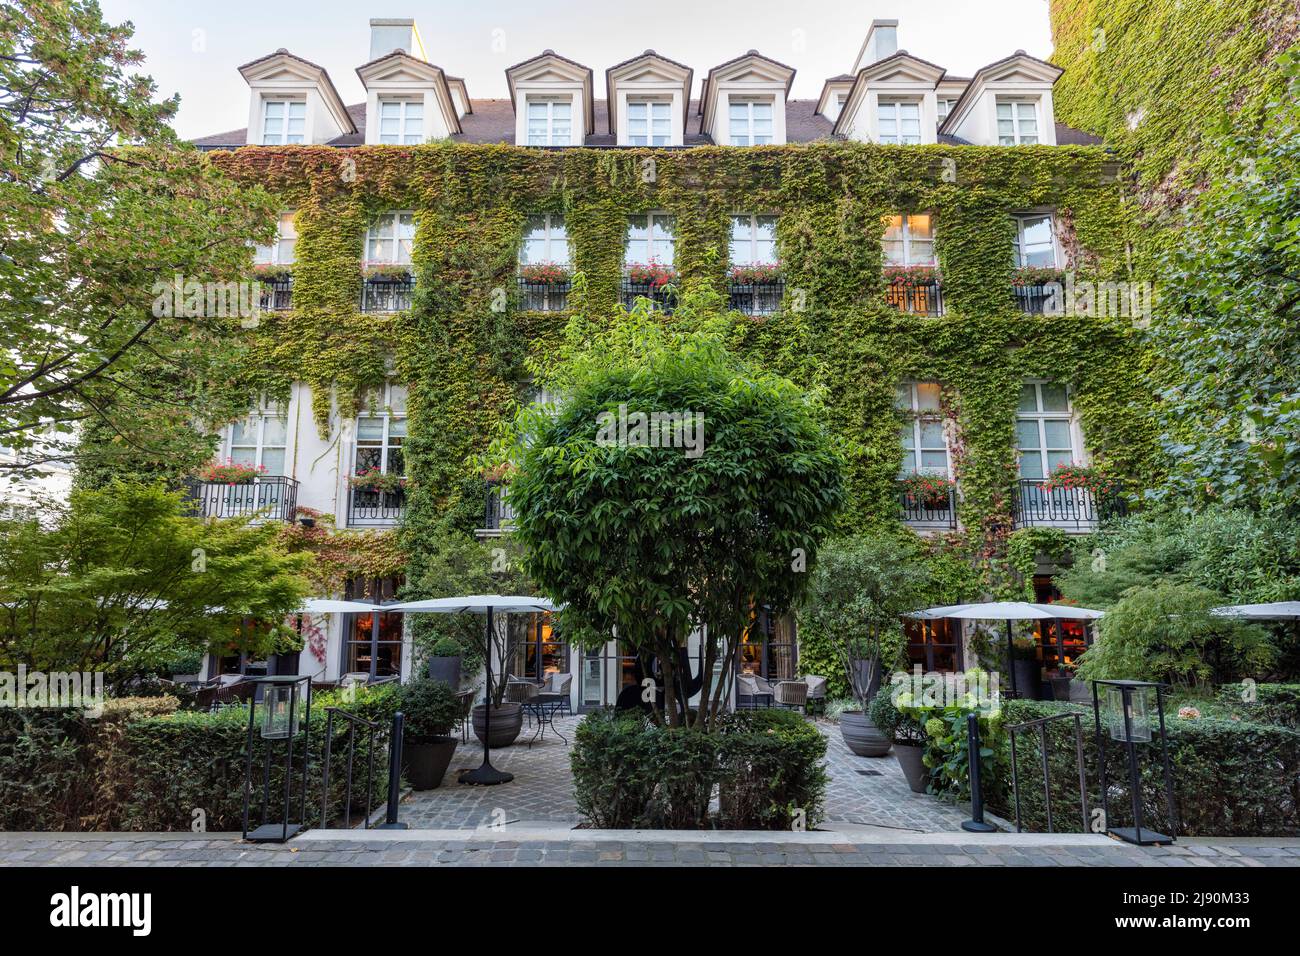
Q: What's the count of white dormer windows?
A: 7